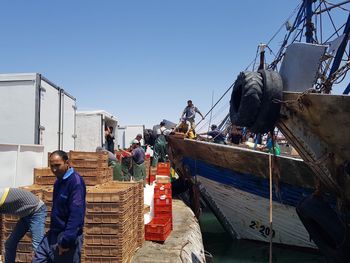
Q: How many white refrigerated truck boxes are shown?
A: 3